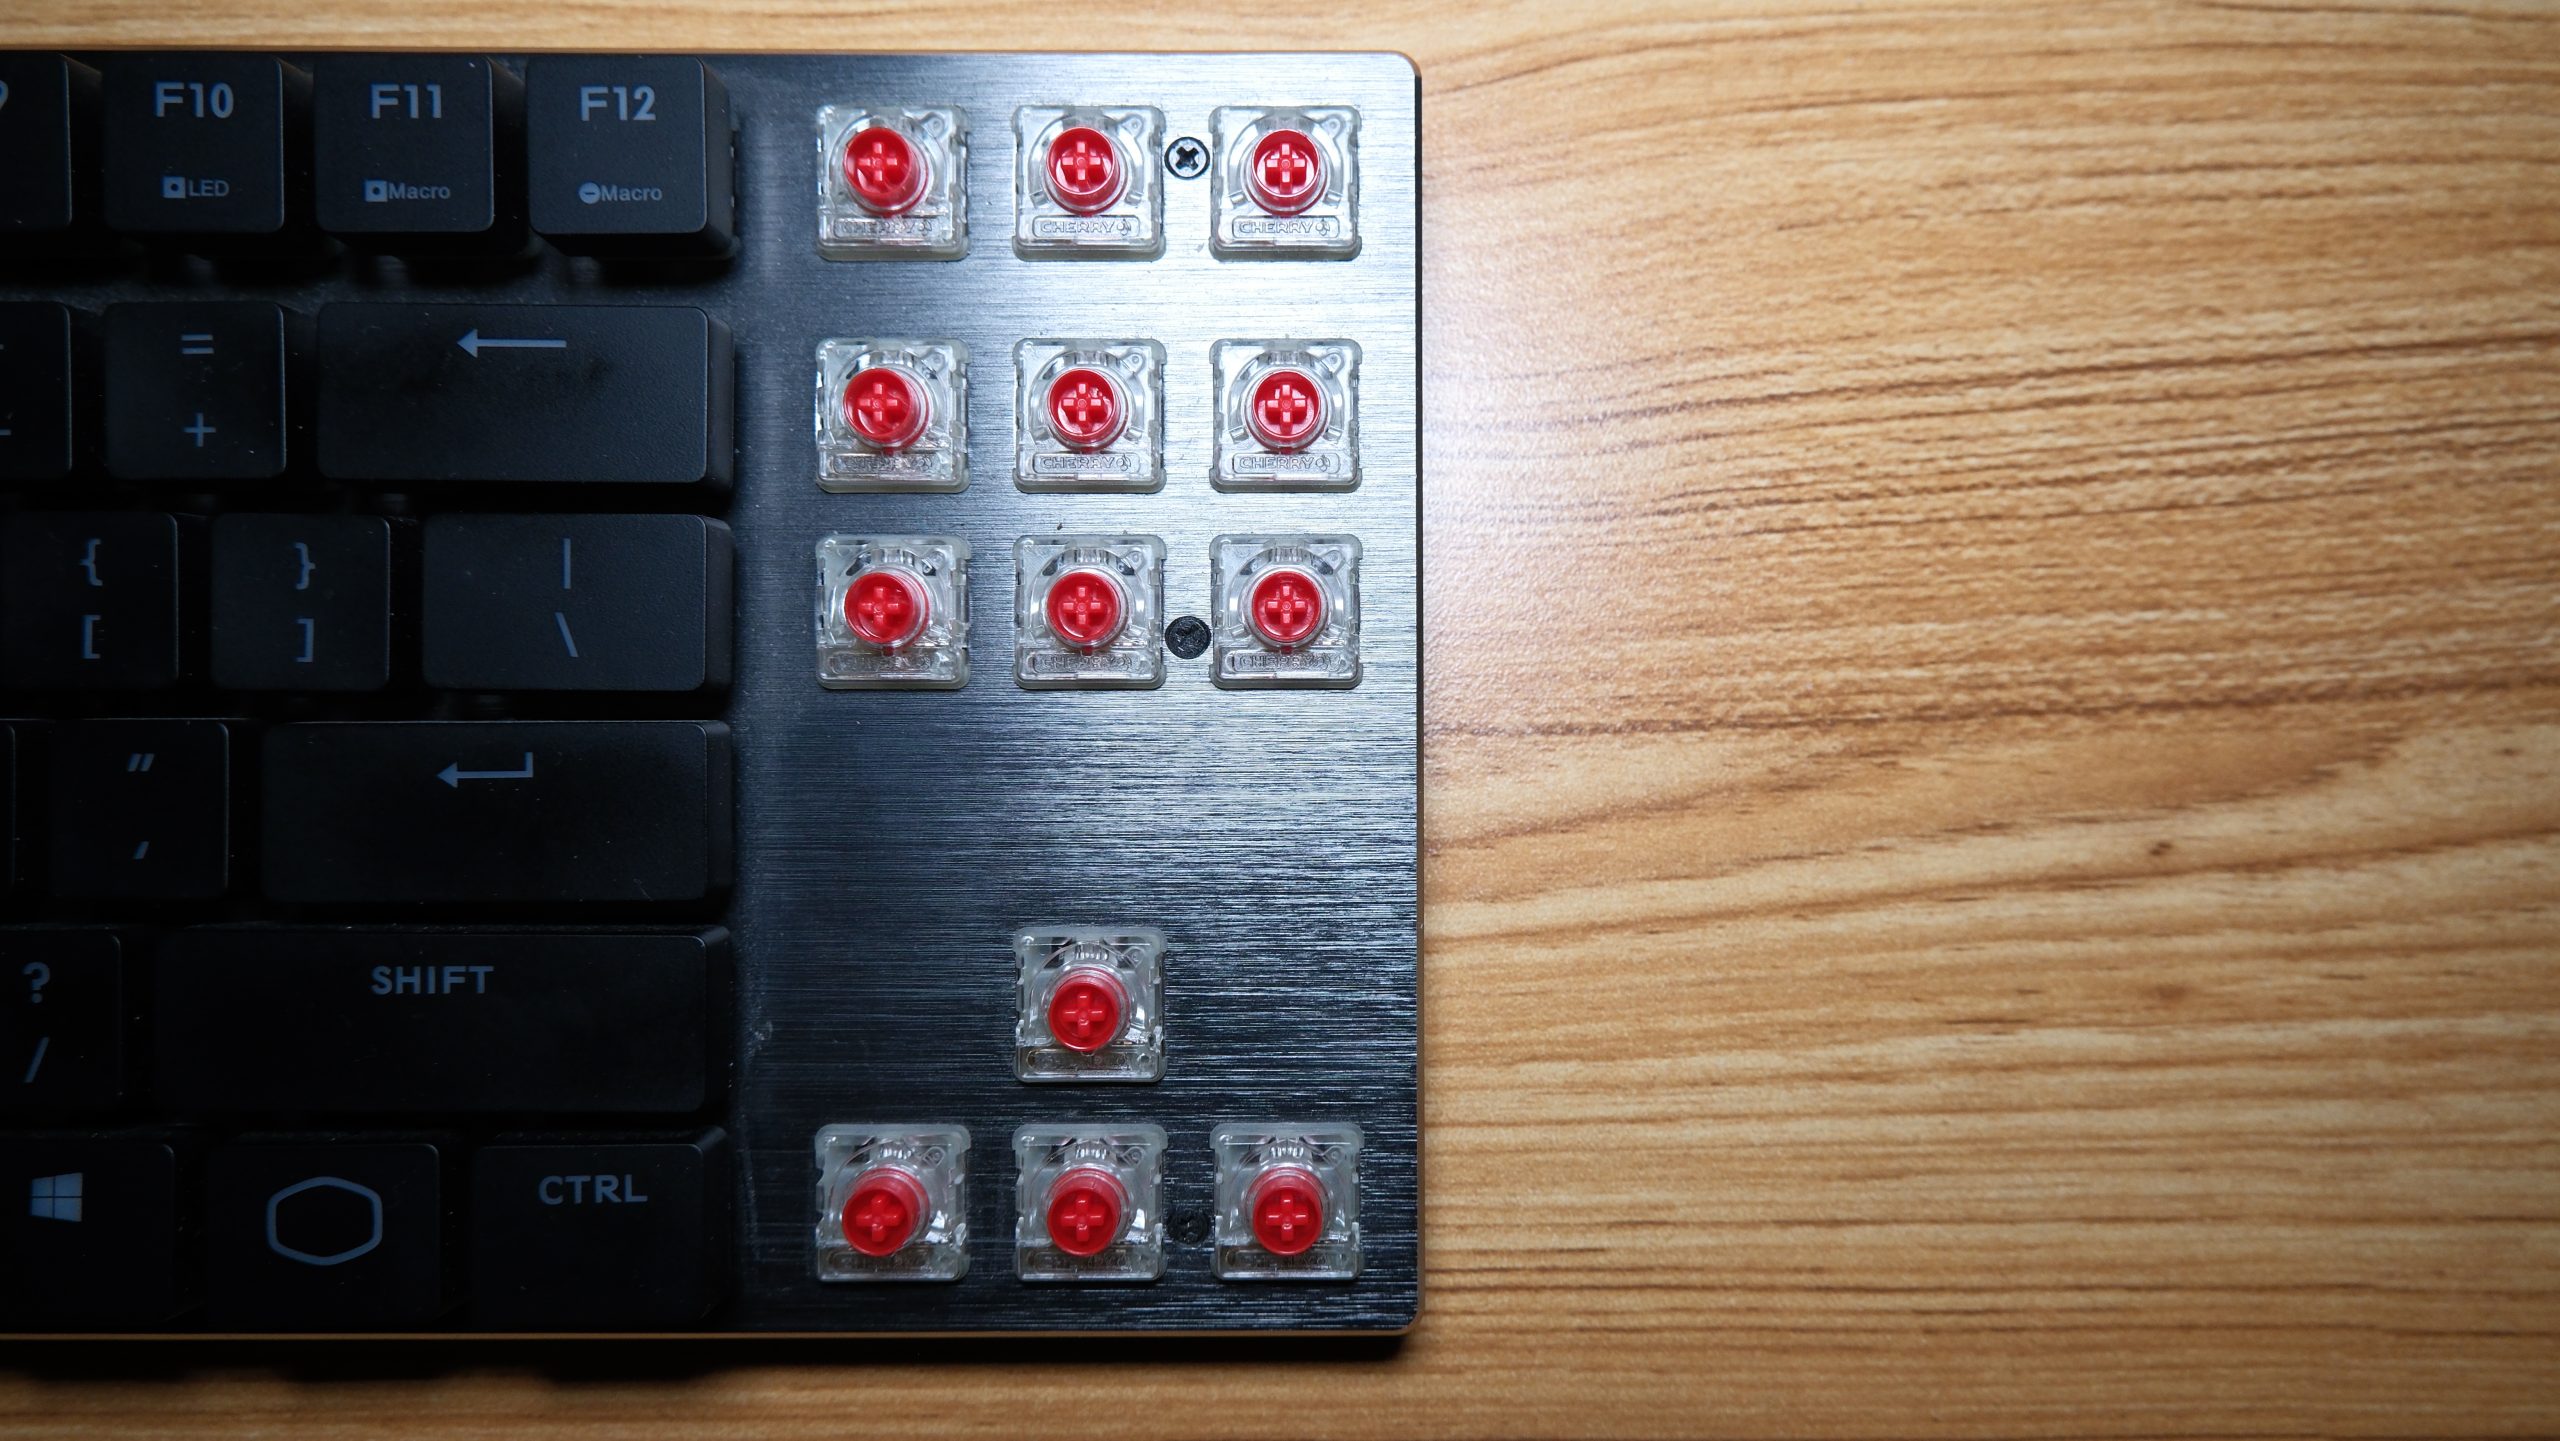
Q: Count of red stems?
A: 13